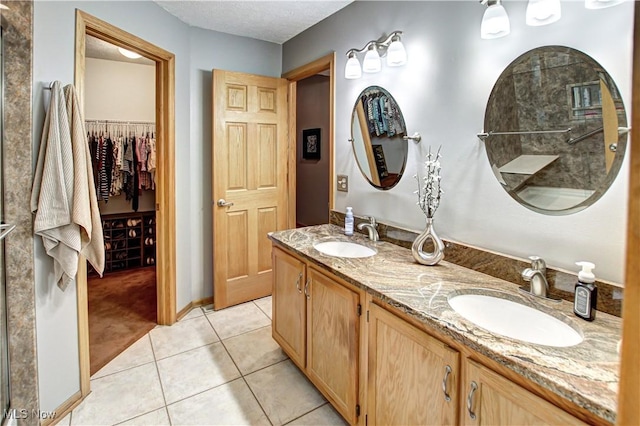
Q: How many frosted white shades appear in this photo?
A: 6